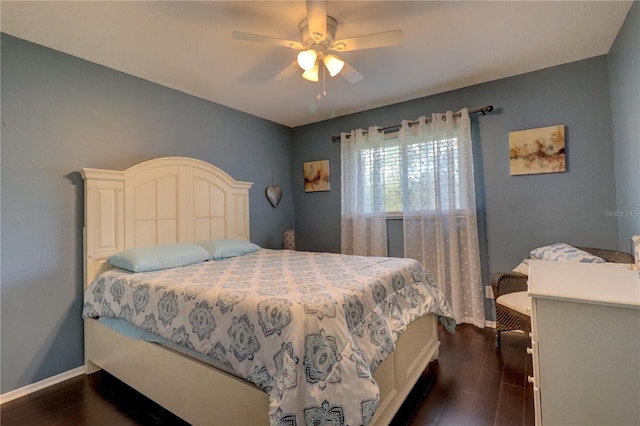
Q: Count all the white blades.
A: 5